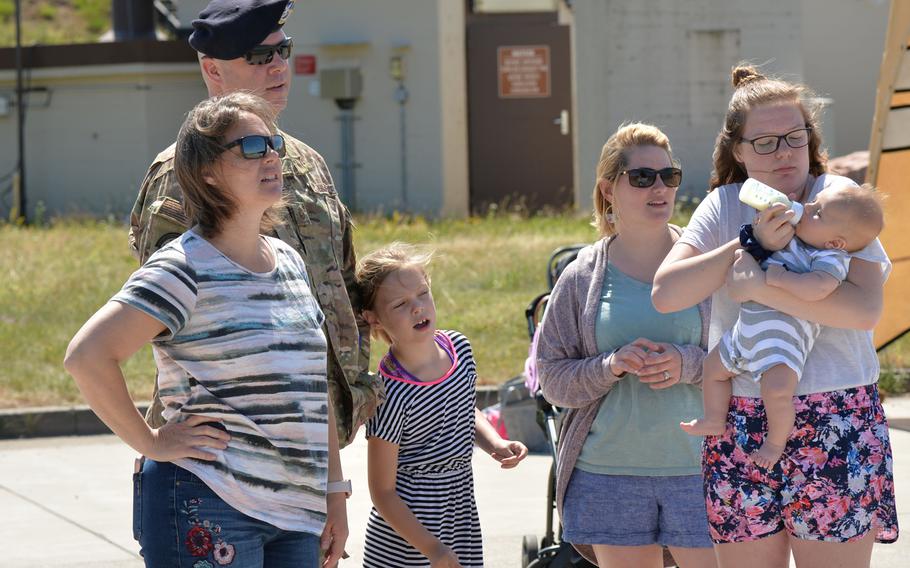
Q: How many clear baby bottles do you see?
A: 1